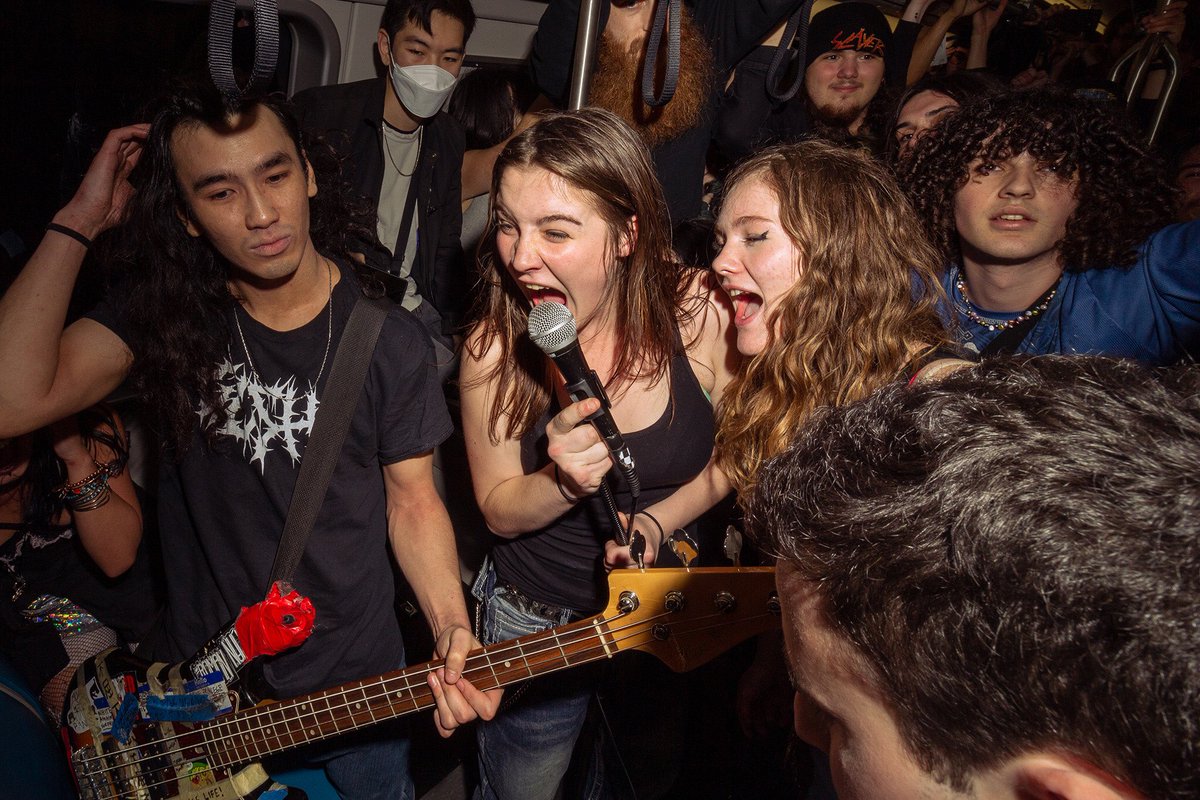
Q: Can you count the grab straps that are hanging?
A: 3